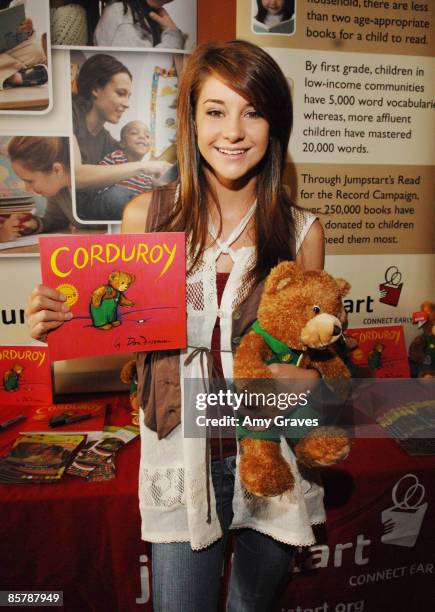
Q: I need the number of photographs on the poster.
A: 5